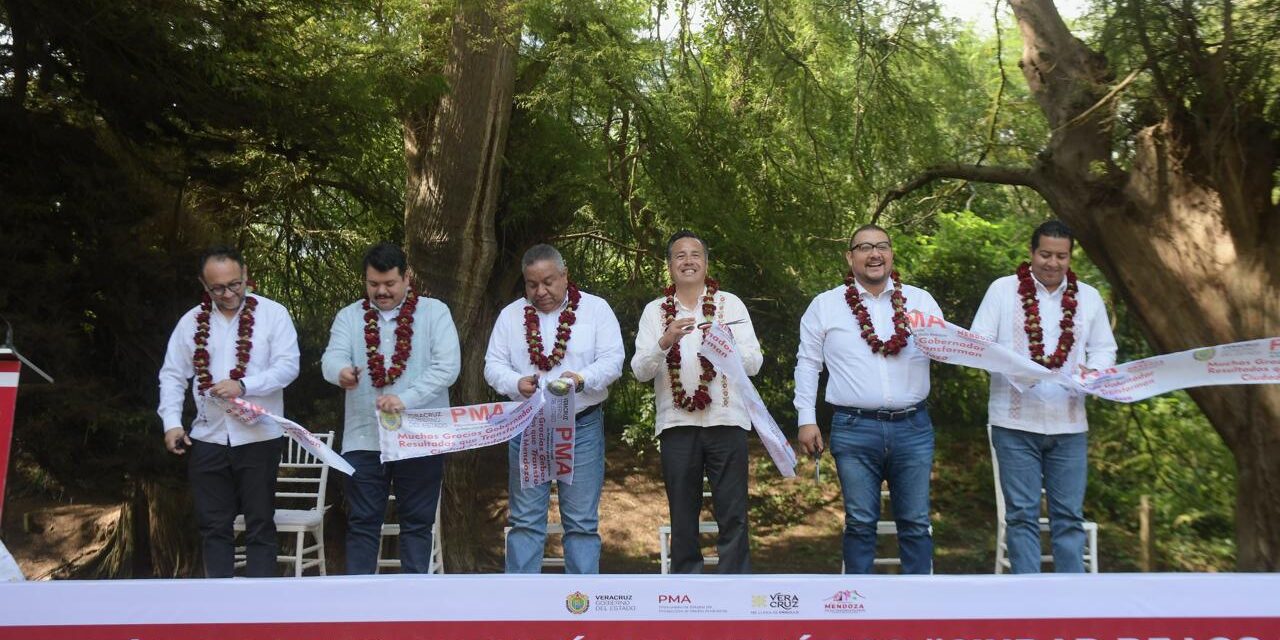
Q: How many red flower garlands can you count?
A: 6